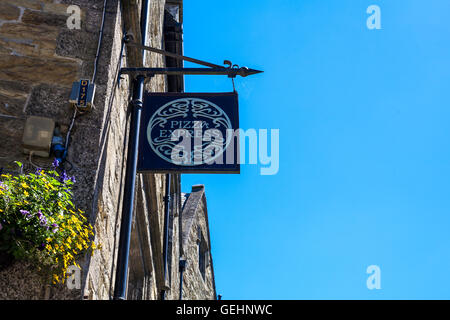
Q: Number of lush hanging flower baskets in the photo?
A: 1